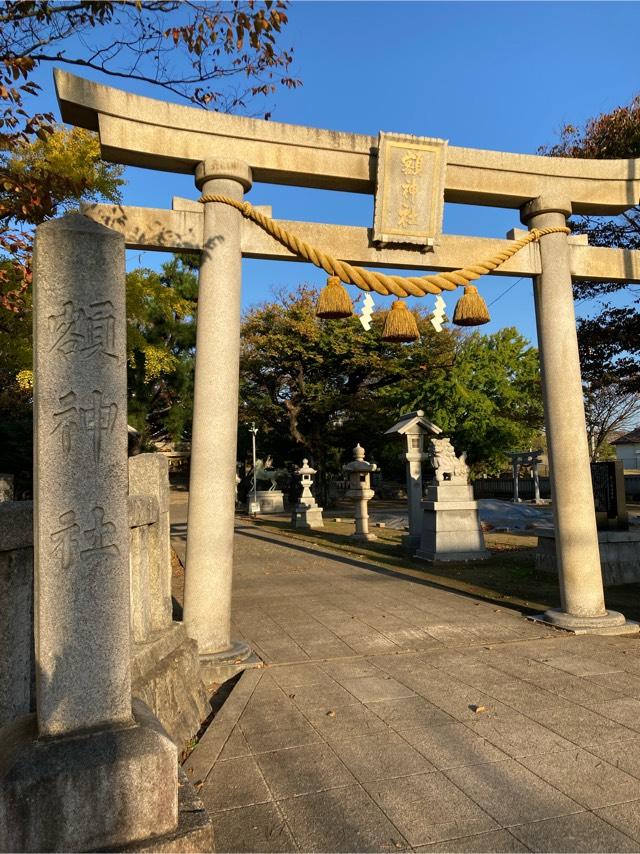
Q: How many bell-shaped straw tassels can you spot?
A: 3